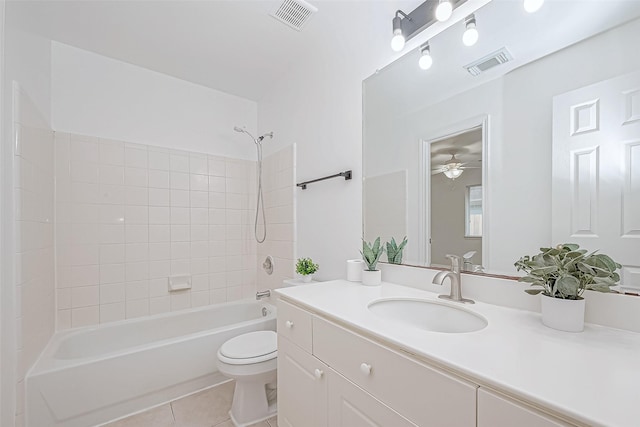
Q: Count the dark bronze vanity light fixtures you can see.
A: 1